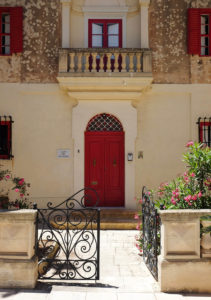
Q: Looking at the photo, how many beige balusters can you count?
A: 10